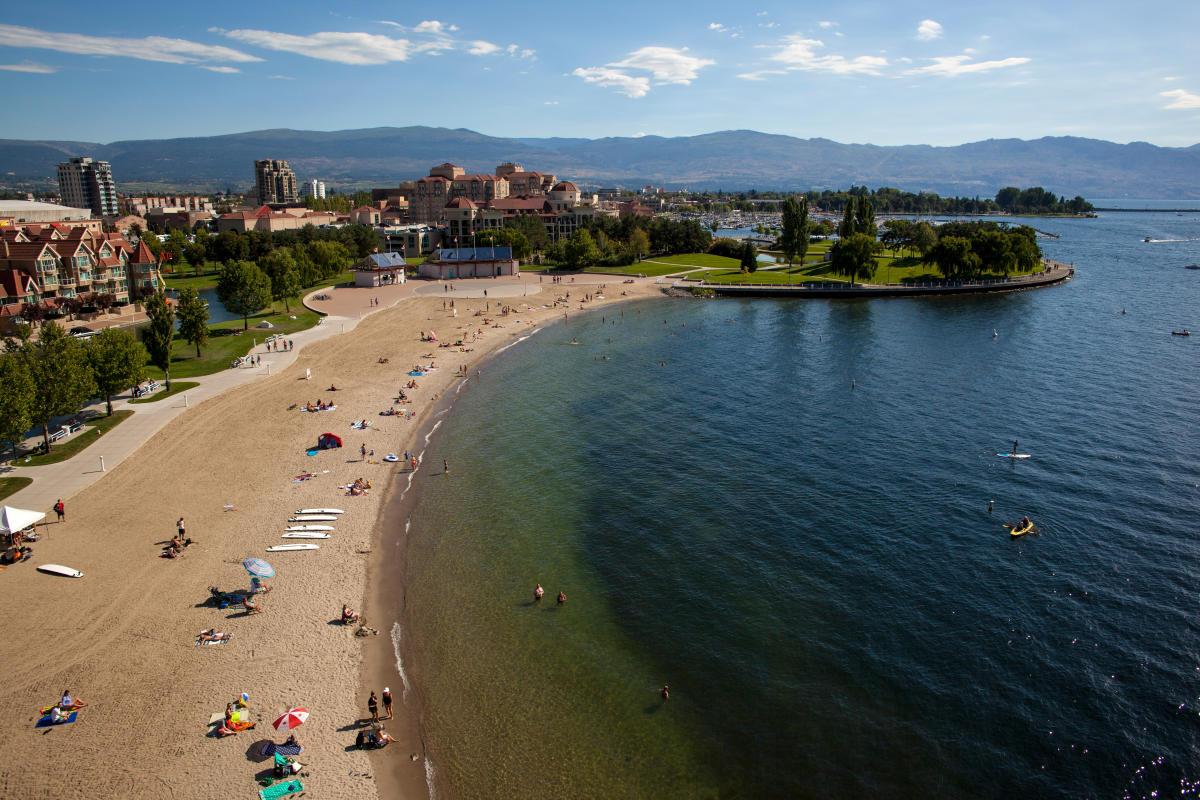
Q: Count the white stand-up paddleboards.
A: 7